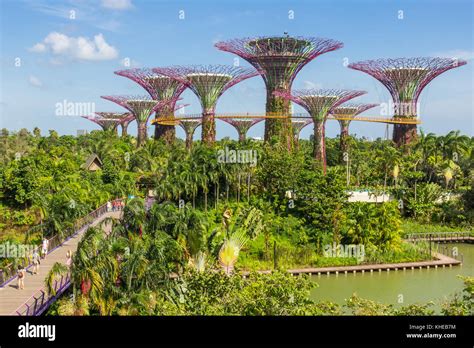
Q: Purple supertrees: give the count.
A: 12